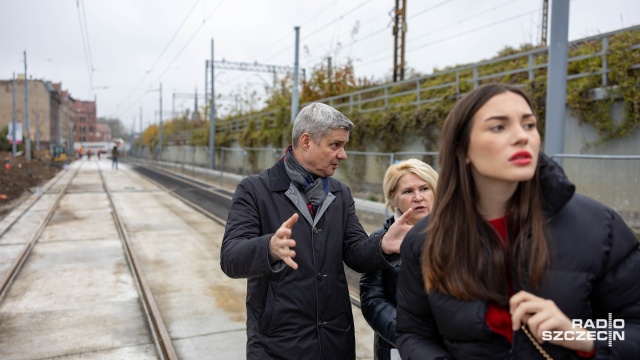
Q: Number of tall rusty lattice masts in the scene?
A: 2